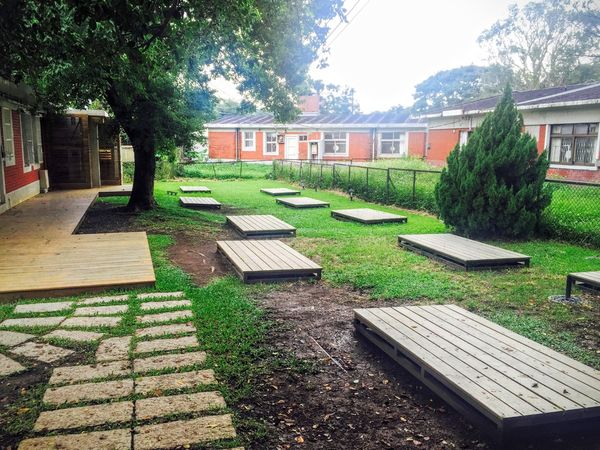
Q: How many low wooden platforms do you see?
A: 10